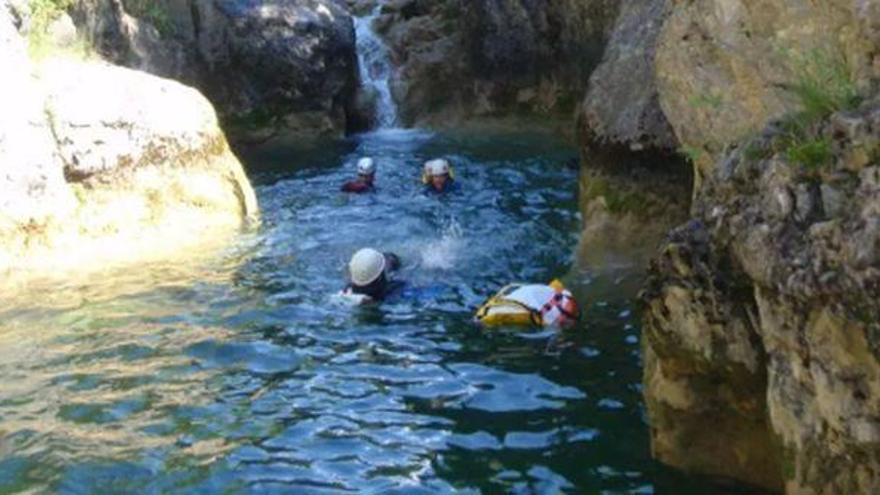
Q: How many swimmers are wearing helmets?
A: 3